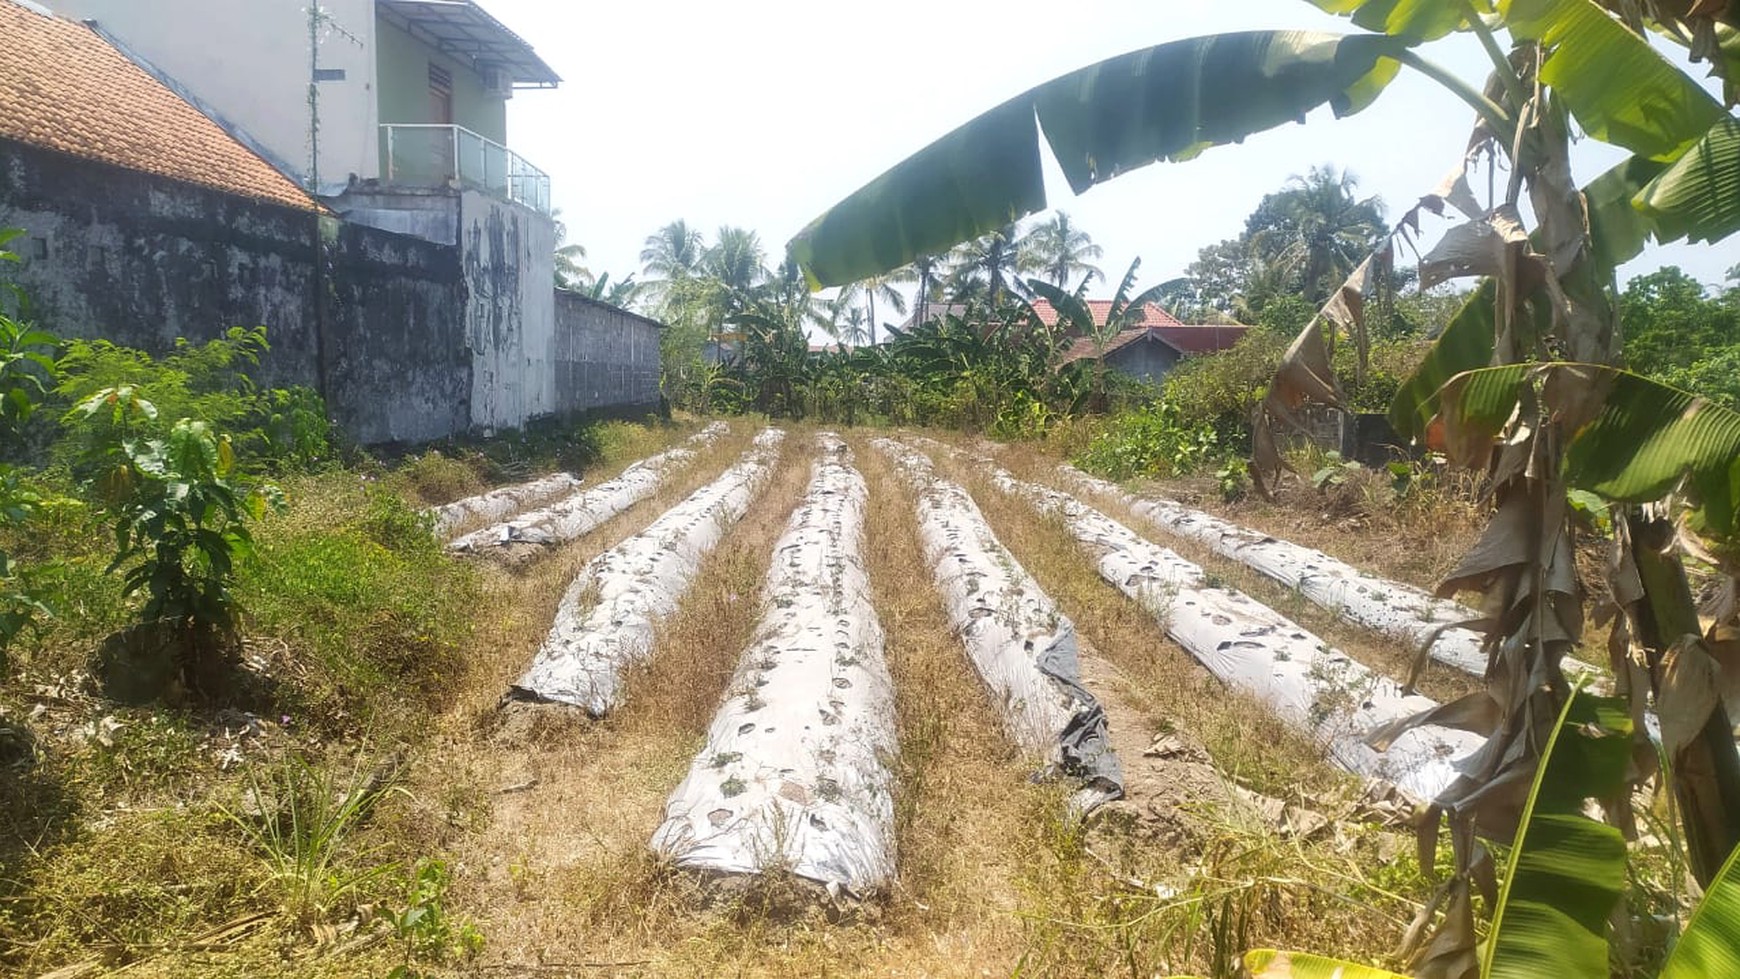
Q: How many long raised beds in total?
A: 7